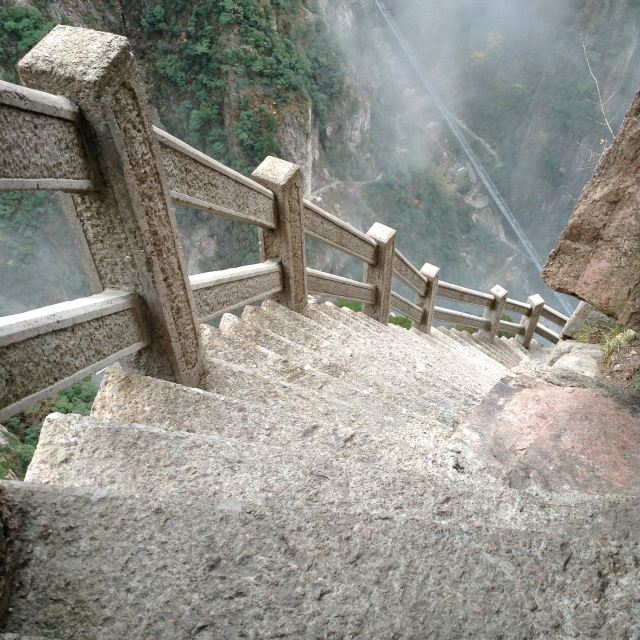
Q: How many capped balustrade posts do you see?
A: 6